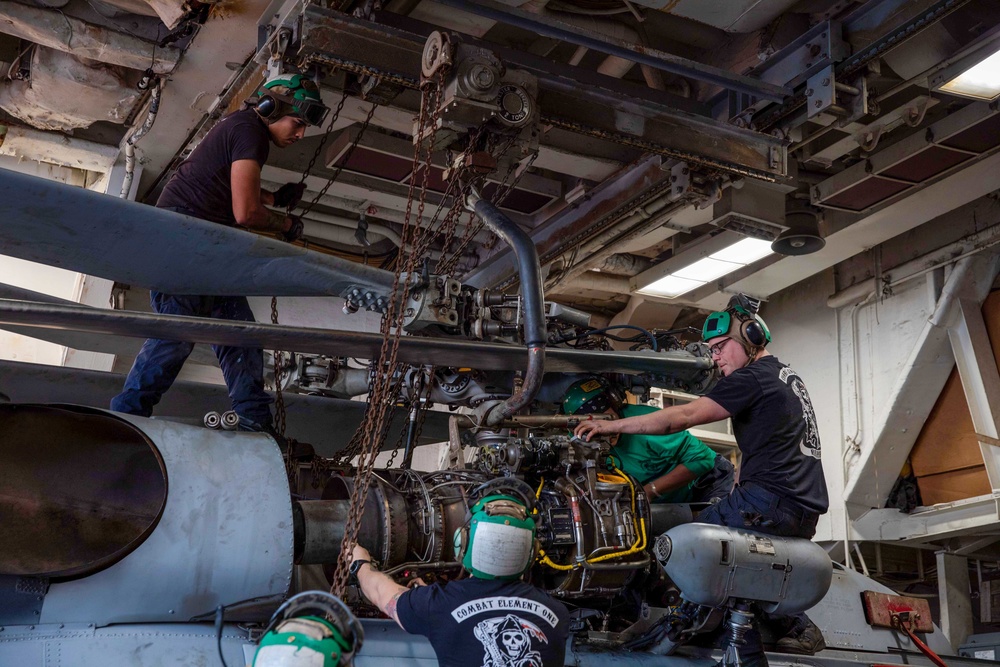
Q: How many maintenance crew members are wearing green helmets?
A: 5